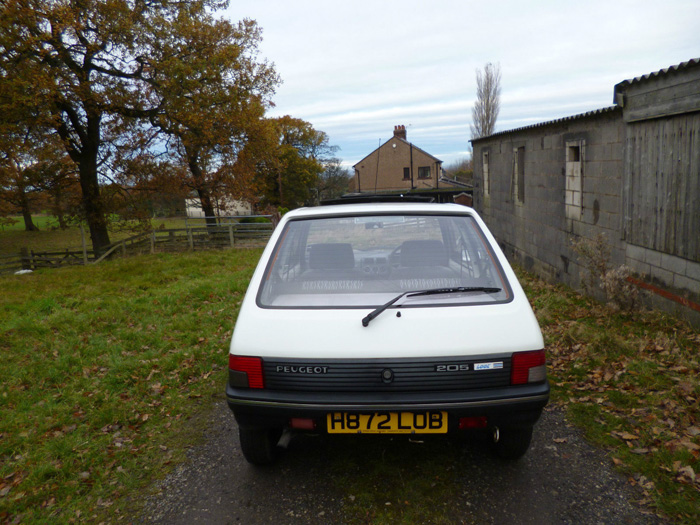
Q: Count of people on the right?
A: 0